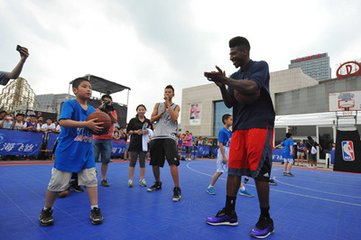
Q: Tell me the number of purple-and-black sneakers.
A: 2